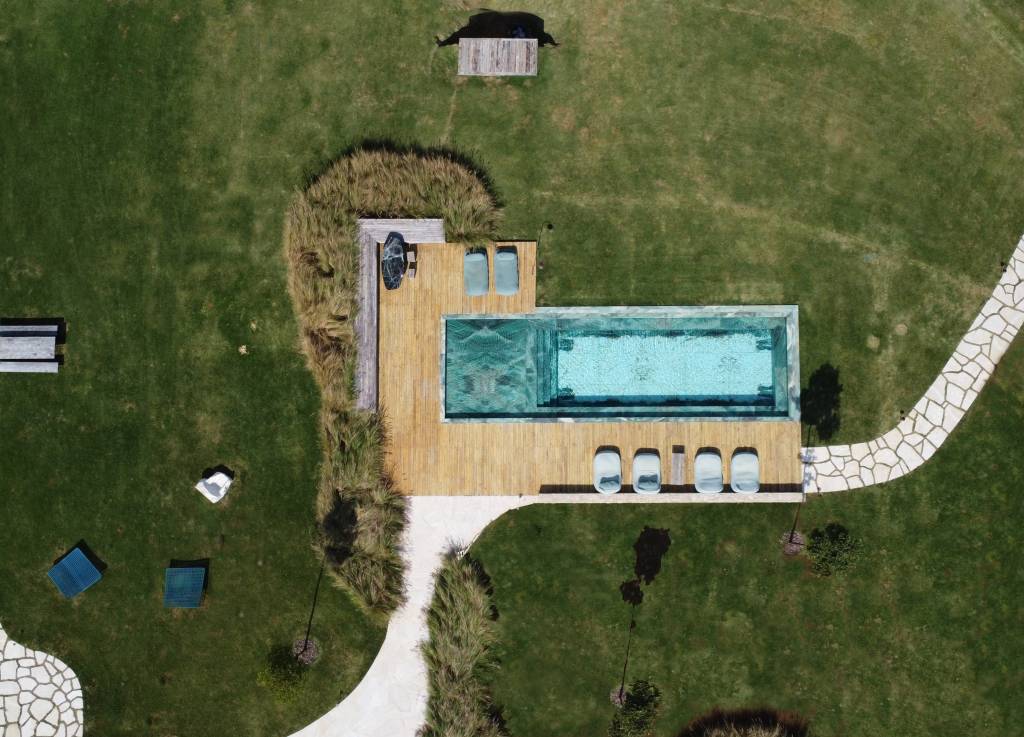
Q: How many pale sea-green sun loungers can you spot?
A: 6